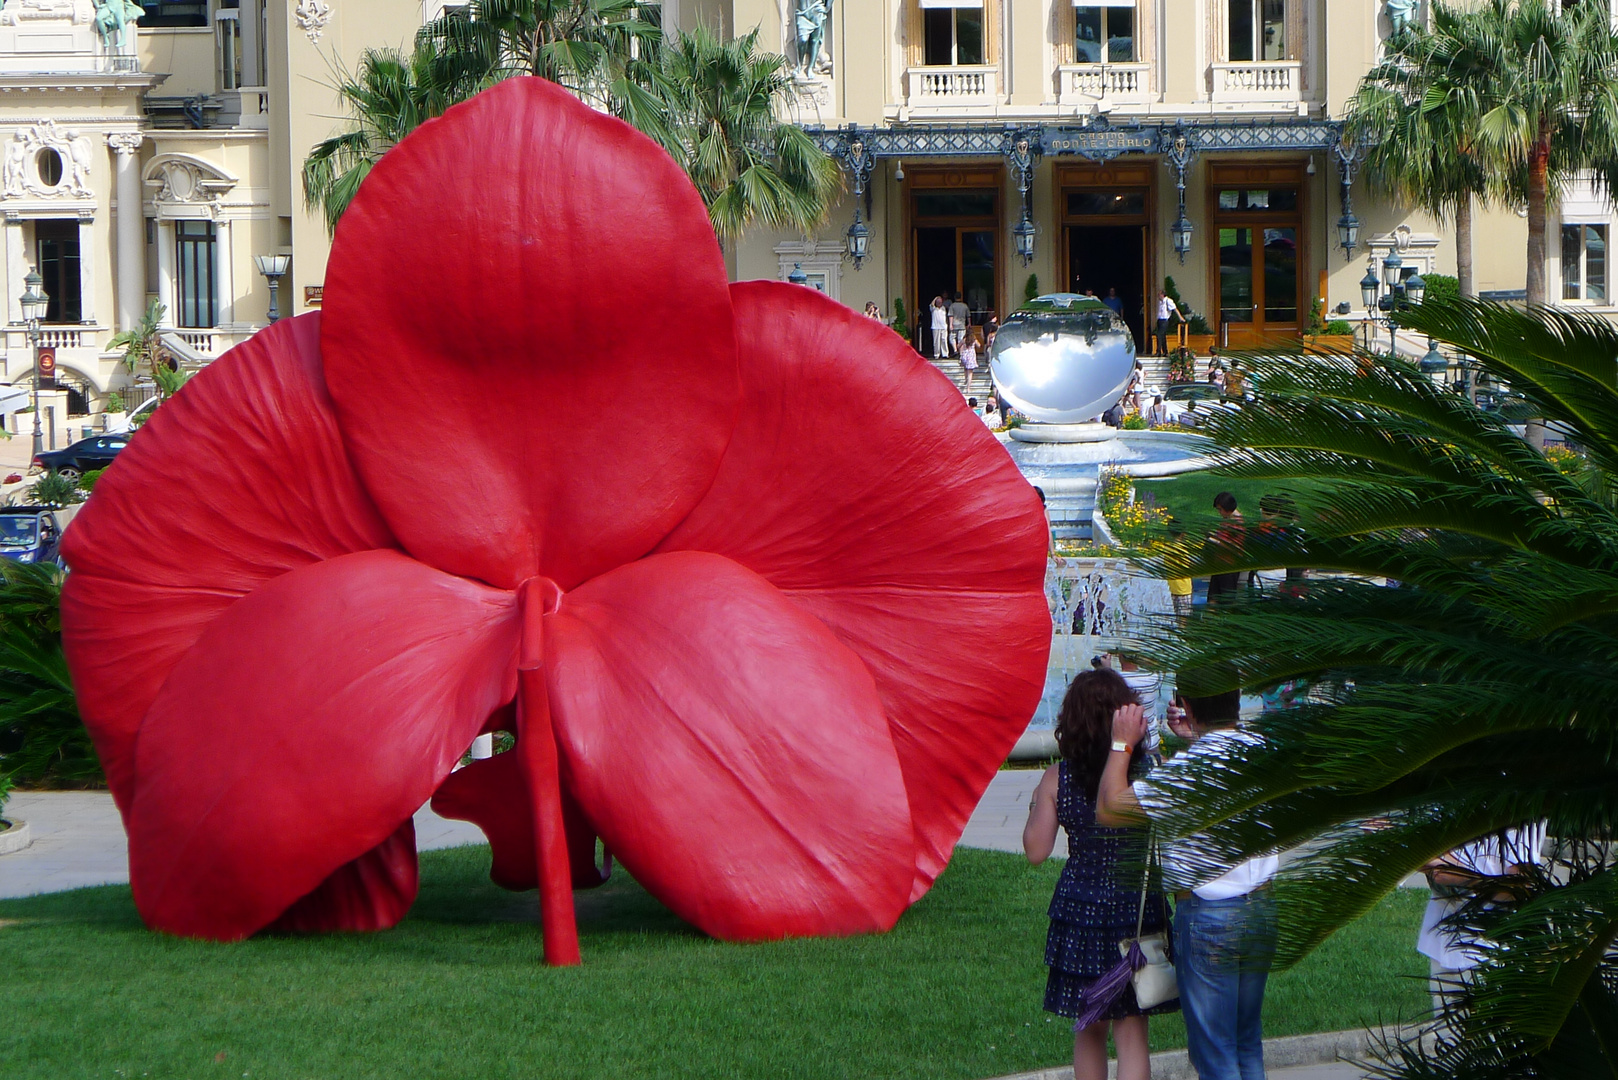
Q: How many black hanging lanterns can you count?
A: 4